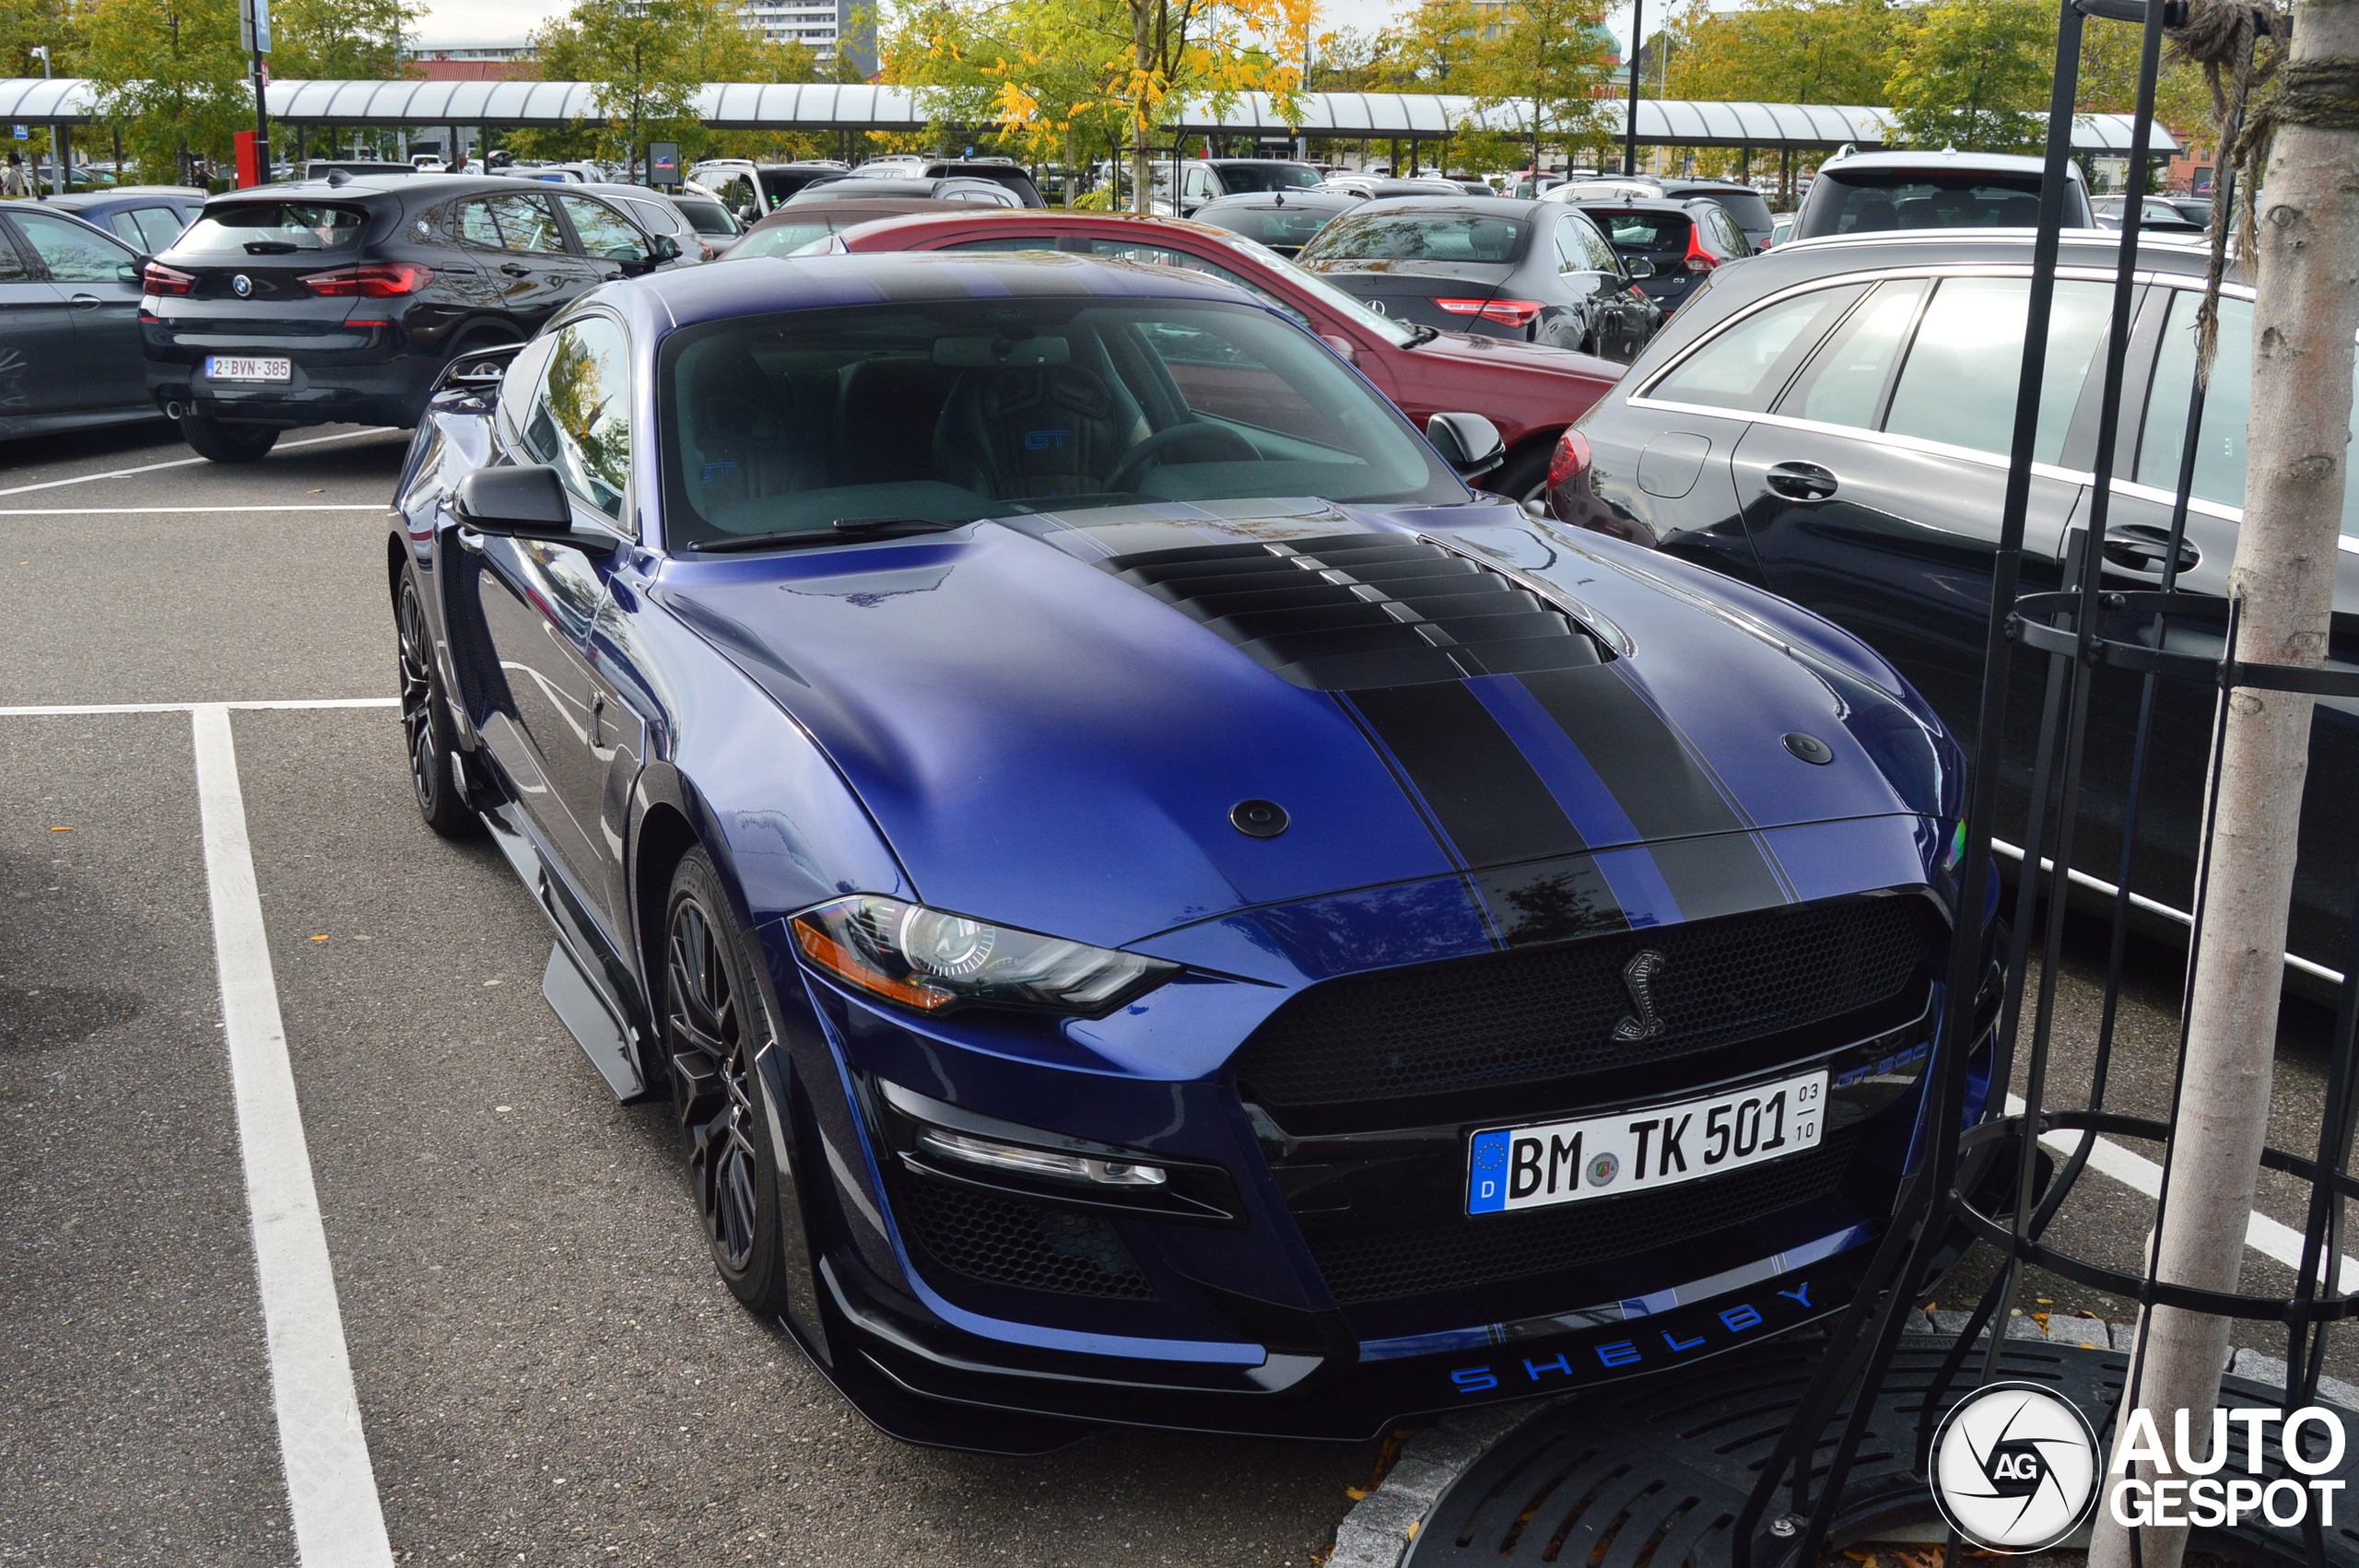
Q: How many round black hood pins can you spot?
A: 2